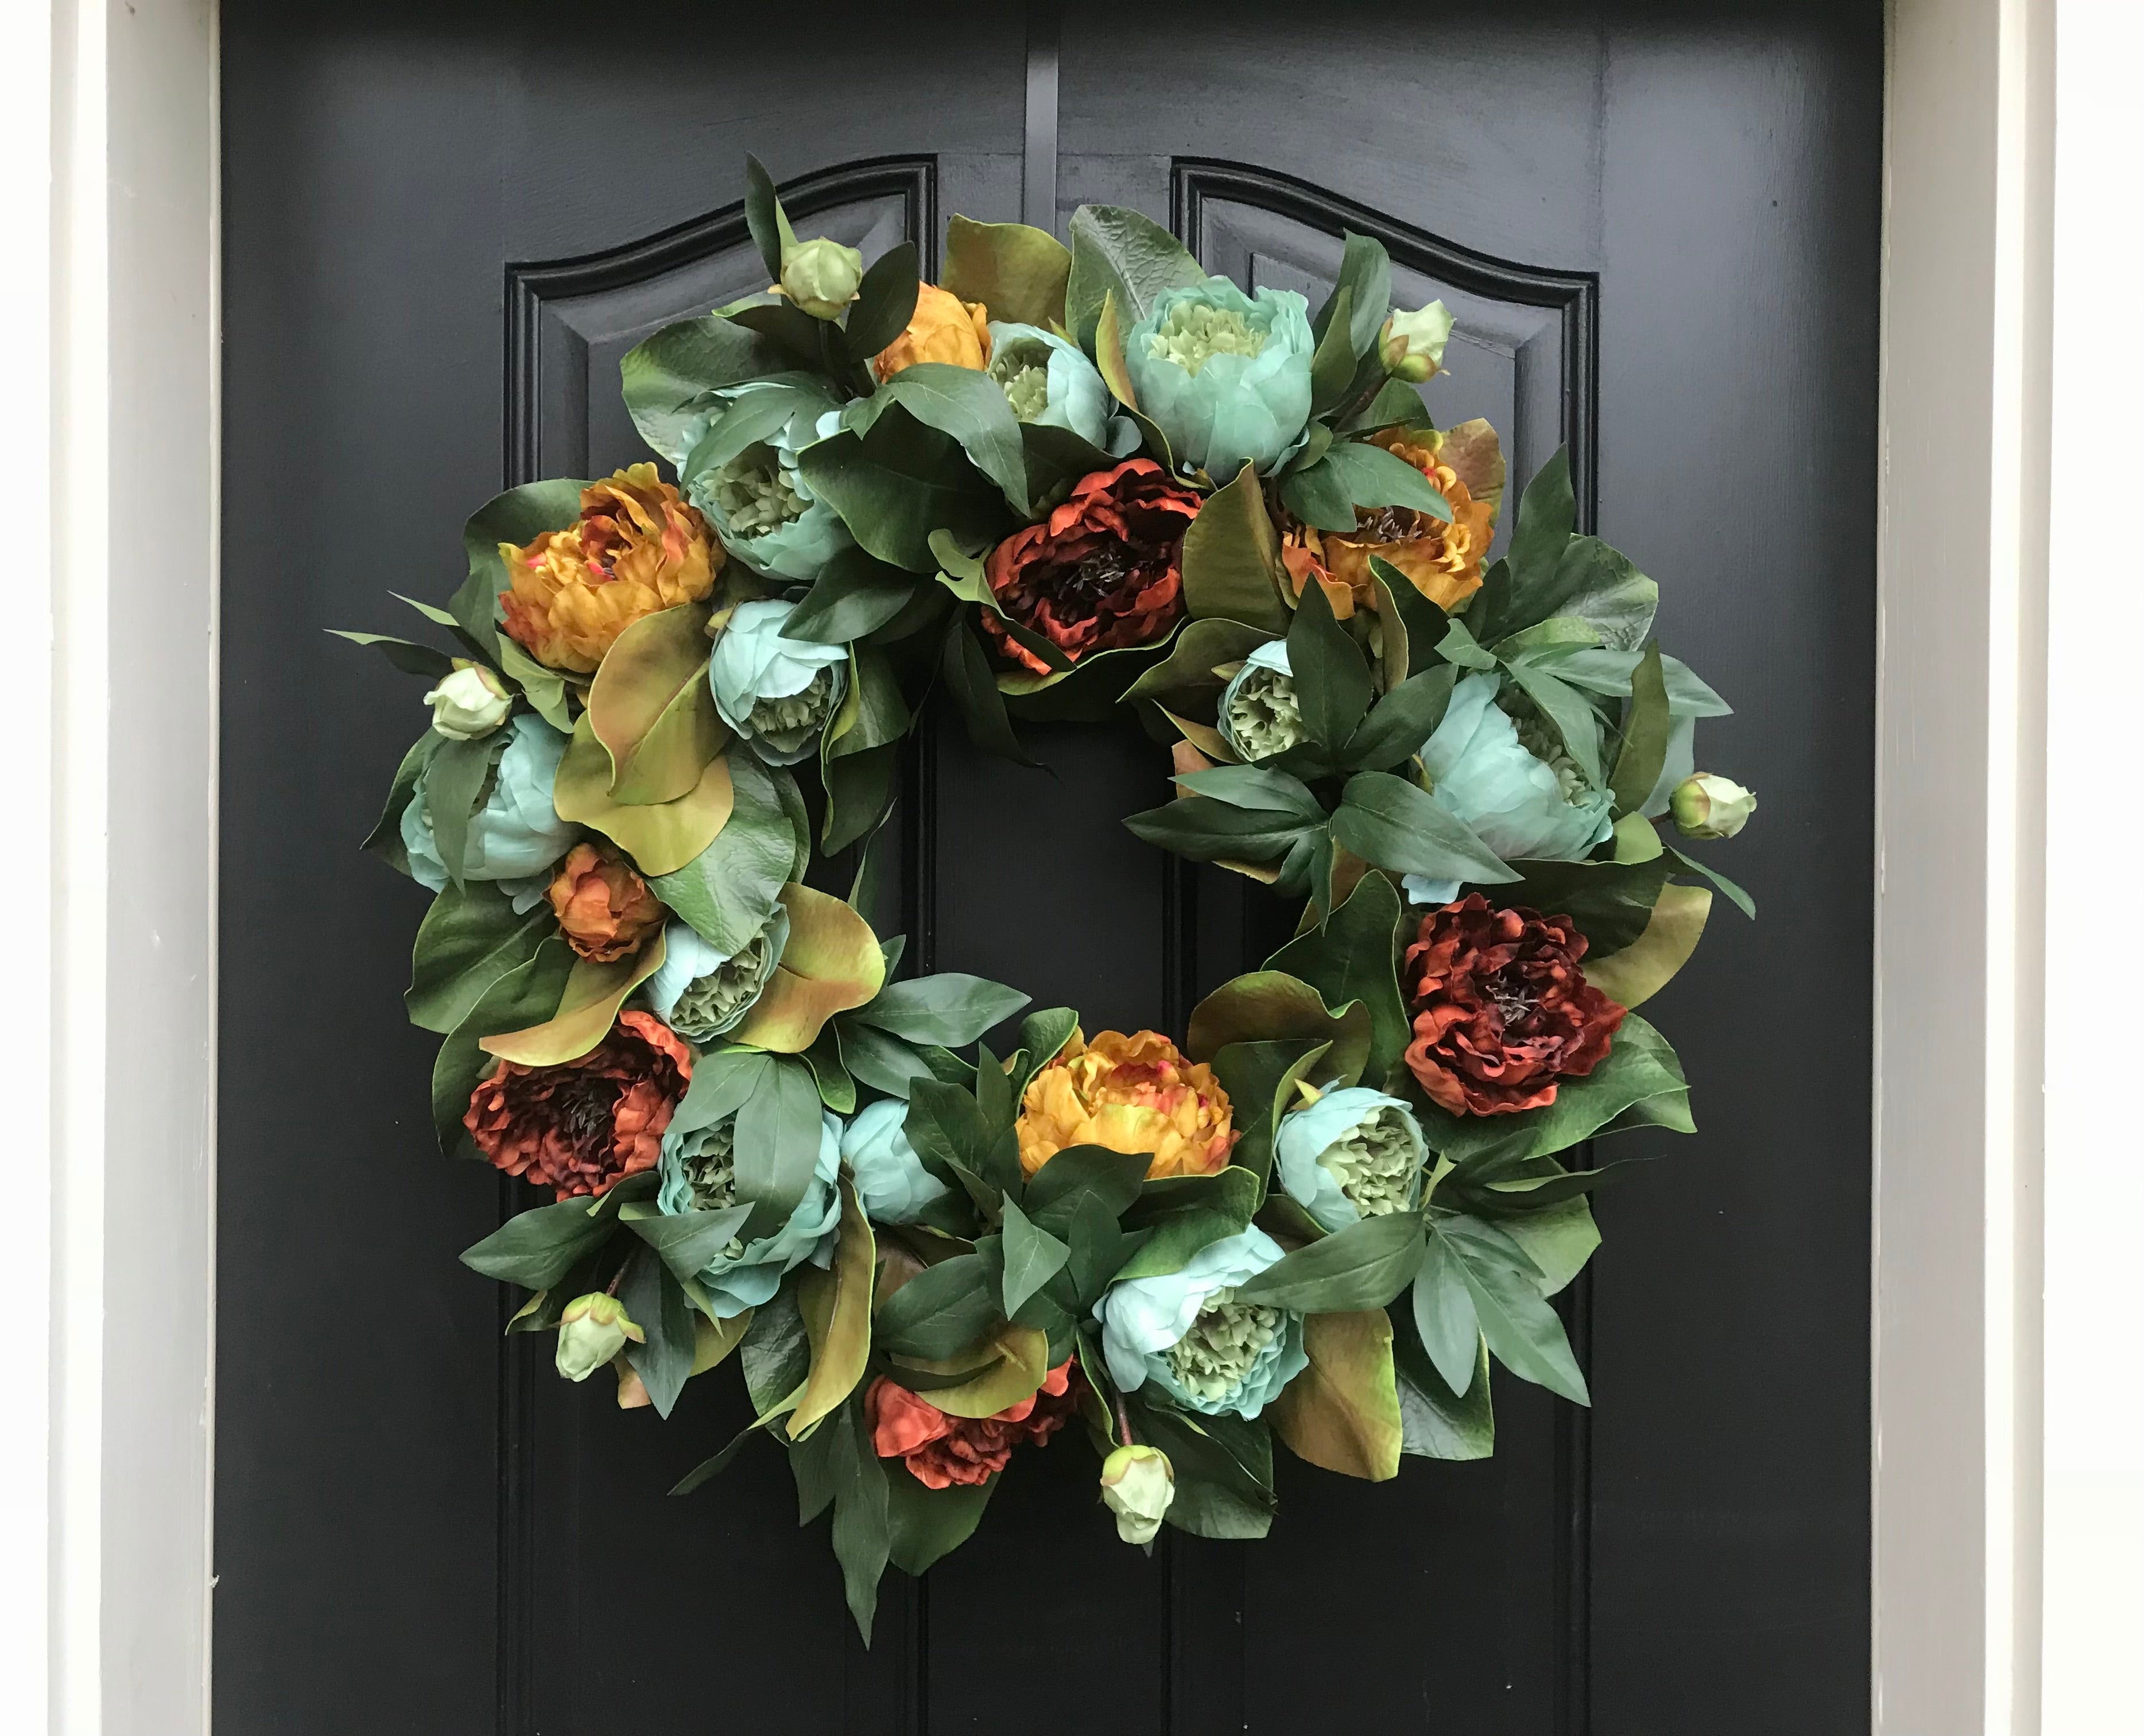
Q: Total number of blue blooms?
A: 12